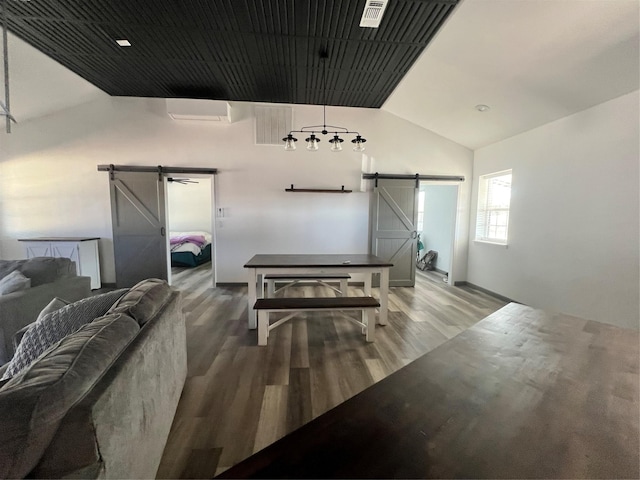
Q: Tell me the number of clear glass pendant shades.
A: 4